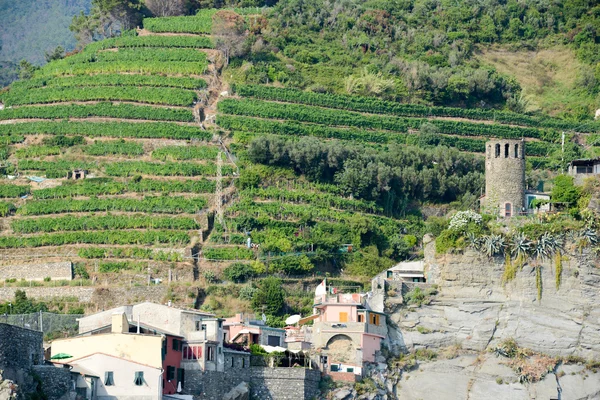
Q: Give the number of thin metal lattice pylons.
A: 1